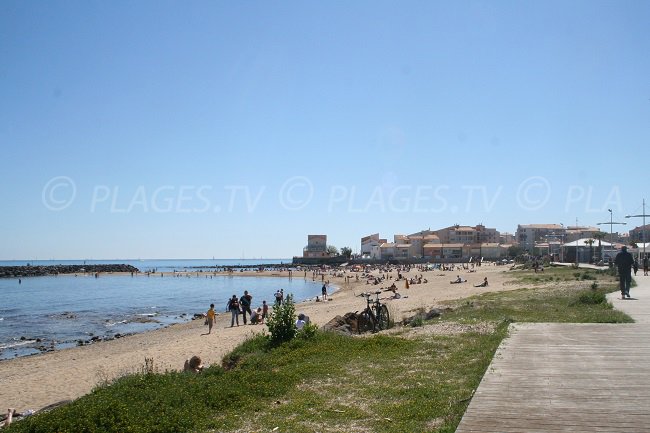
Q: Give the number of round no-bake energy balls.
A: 0